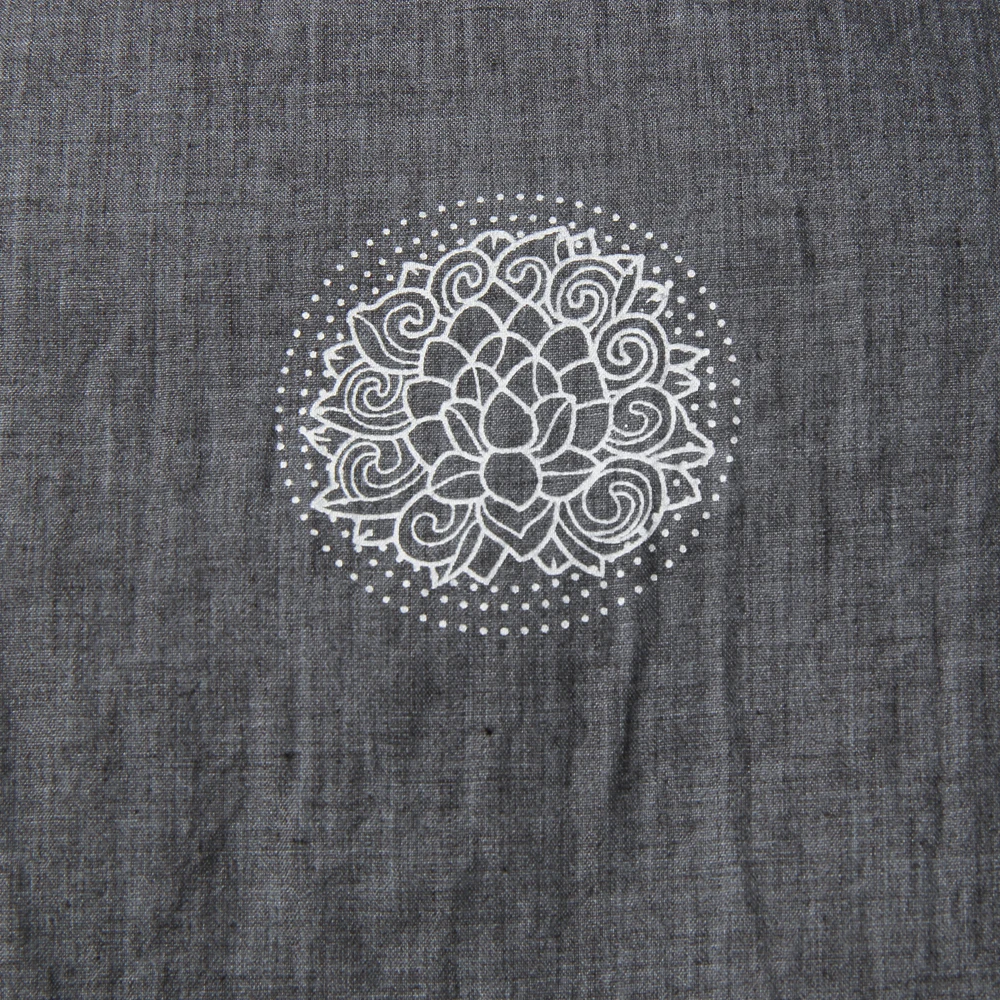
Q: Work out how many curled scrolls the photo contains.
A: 10